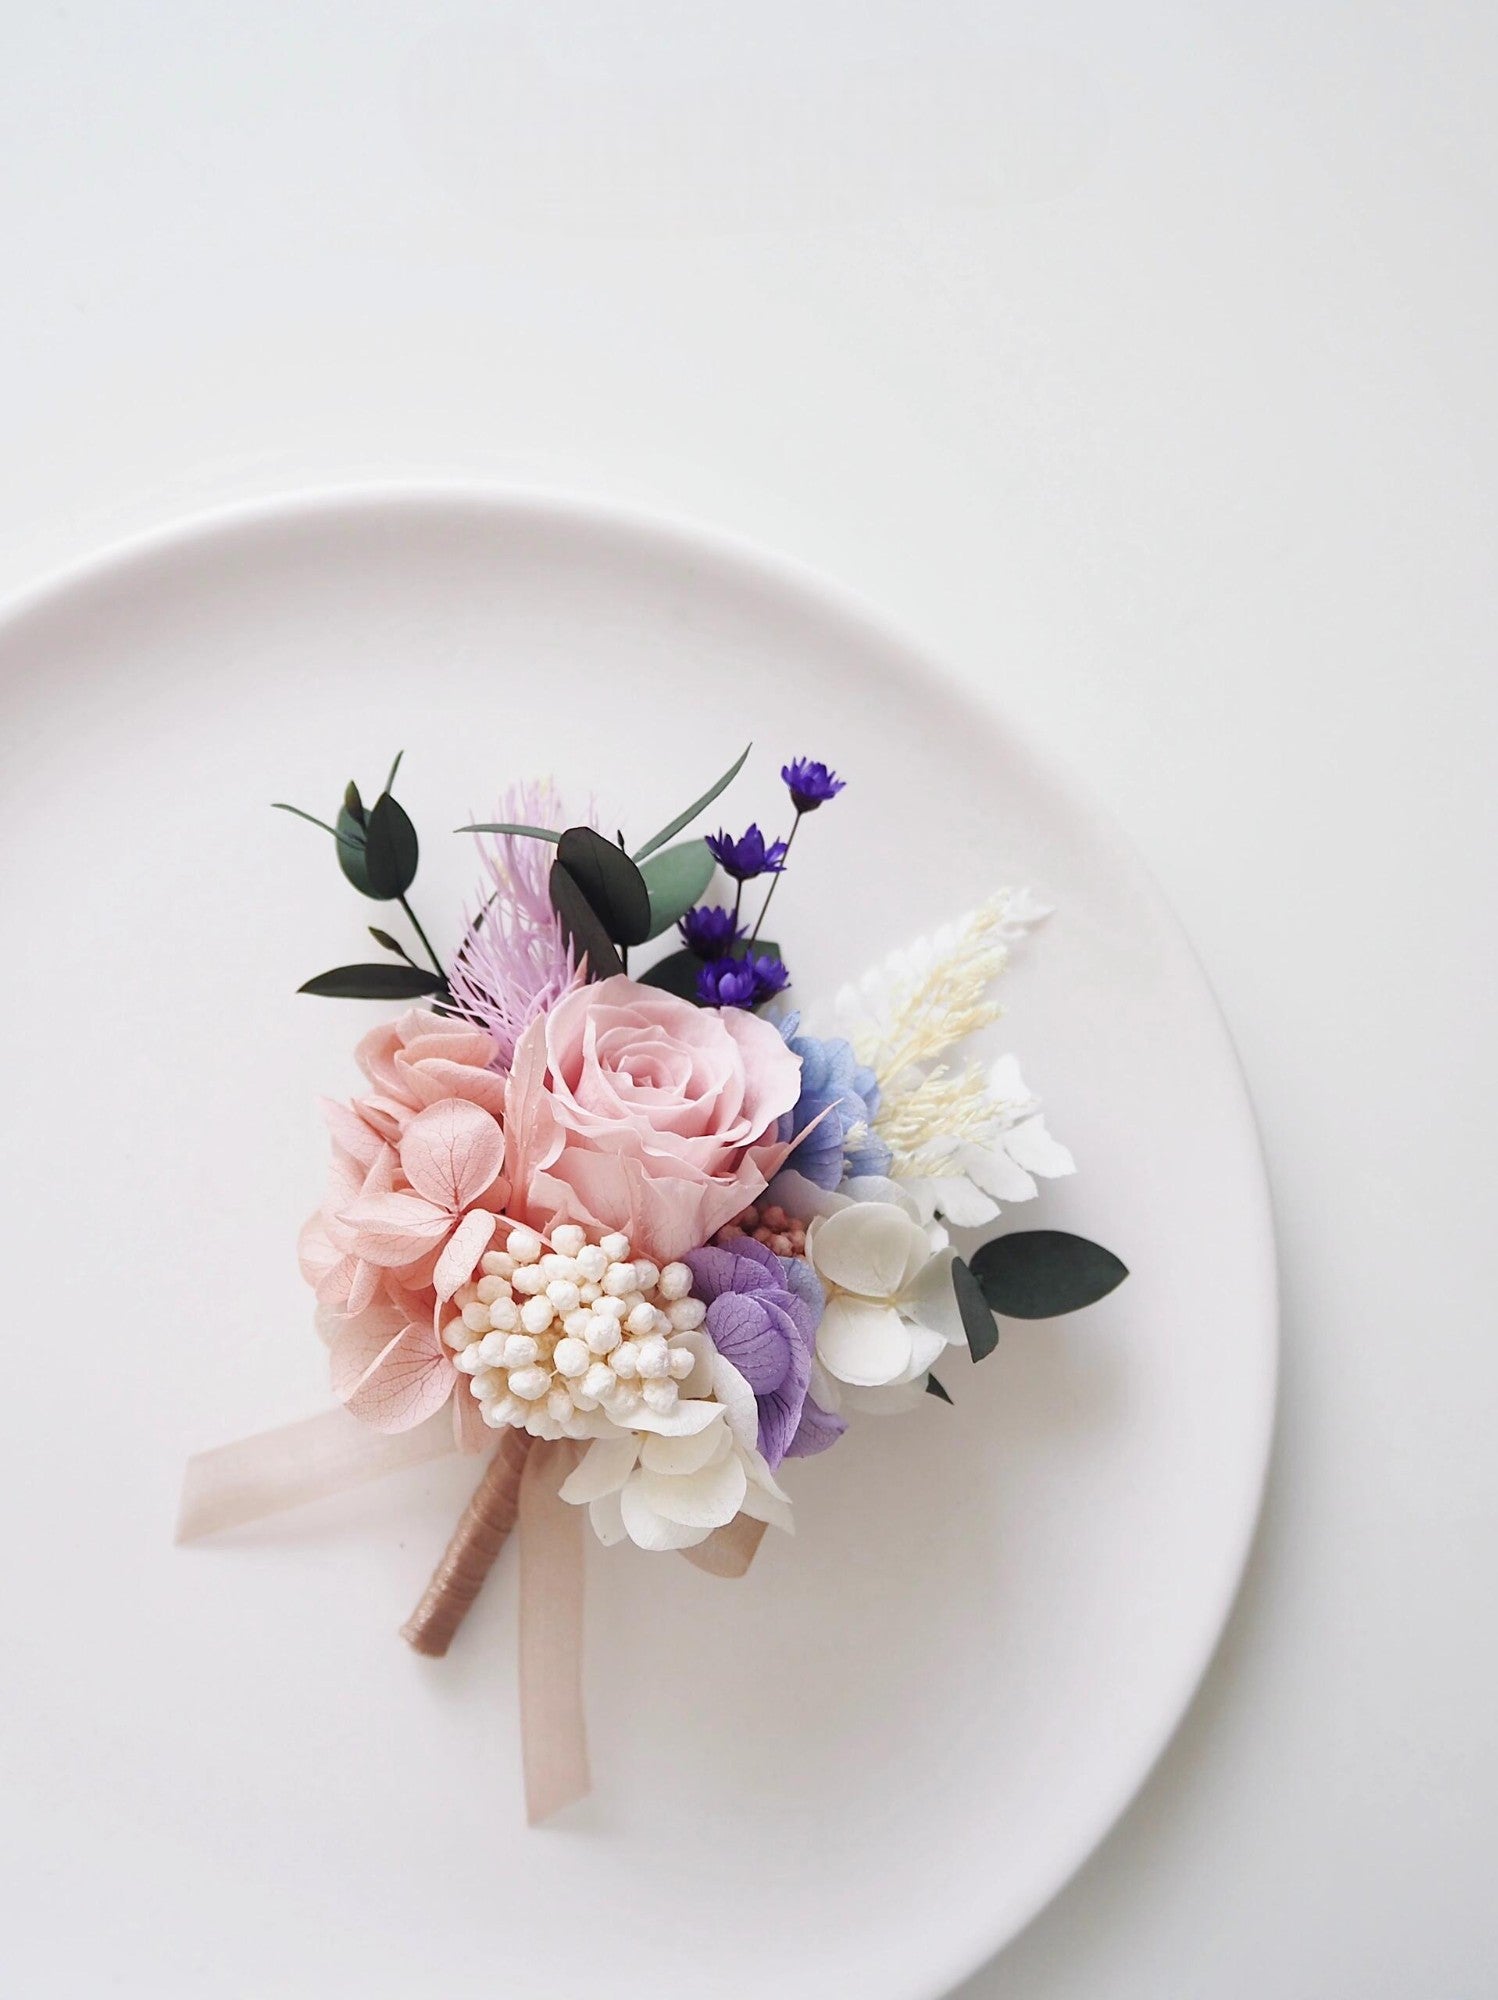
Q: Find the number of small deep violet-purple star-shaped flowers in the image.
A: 5